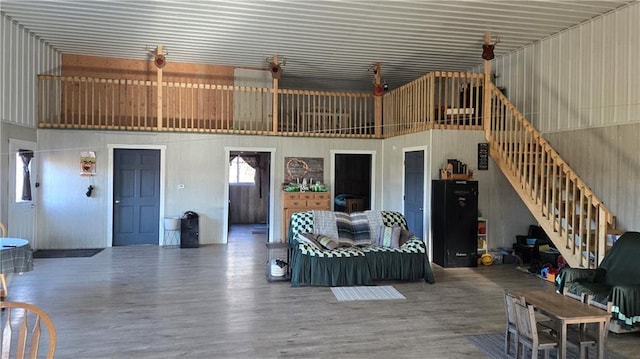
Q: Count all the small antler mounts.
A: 4